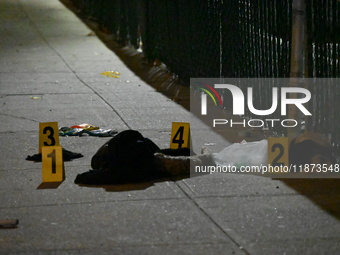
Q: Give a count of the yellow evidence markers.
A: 4